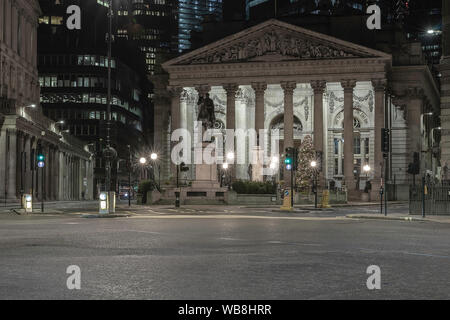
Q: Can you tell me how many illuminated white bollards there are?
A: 2